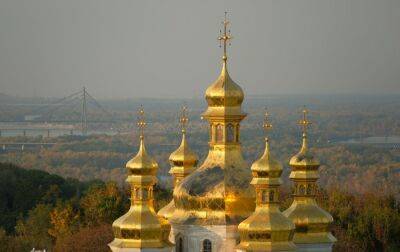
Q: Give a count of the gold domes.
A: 5